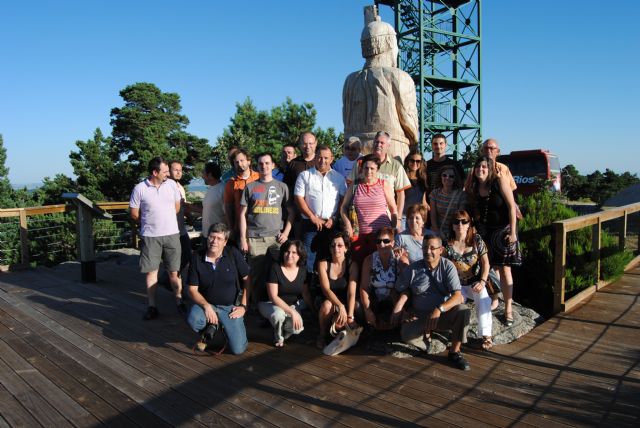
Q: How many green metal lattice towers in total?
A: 1